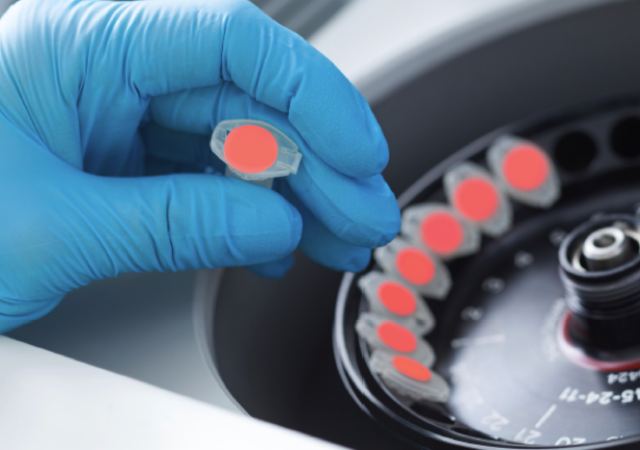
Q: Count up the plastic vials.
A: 8